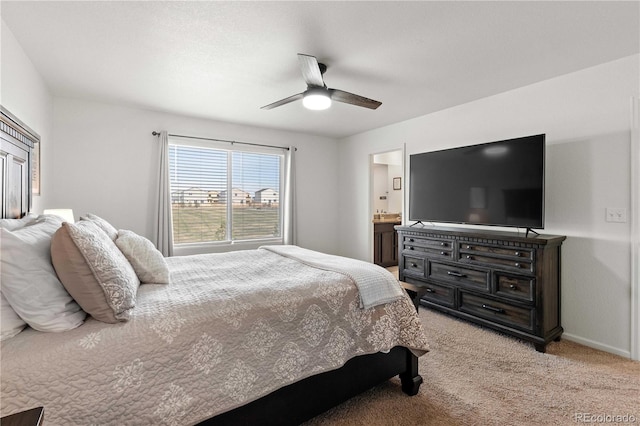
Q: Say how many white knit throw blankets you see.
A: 1